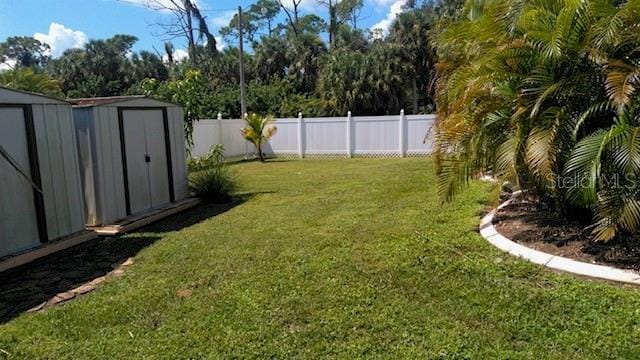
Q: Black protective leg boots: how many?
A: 0